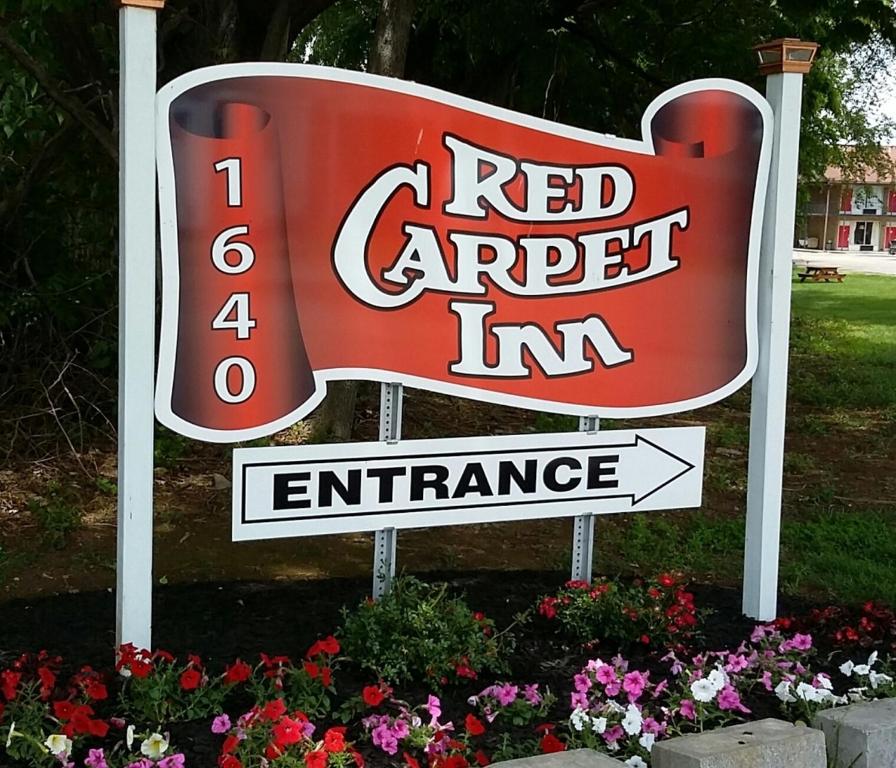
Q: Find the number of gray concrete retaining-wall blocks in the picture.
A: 3